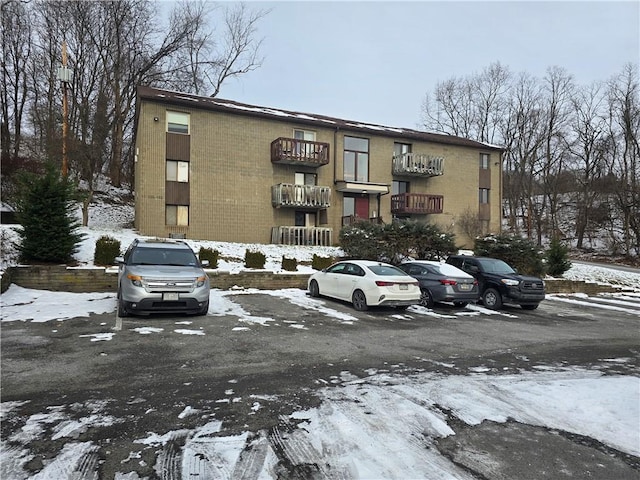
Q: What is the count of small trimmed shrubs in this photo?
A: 5